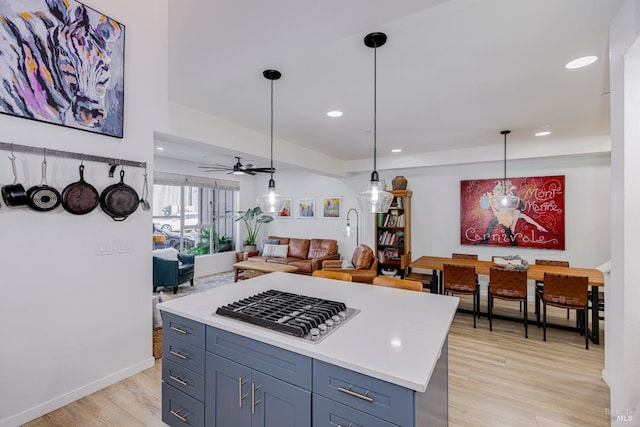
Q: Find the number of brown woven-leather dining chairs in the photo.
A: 6